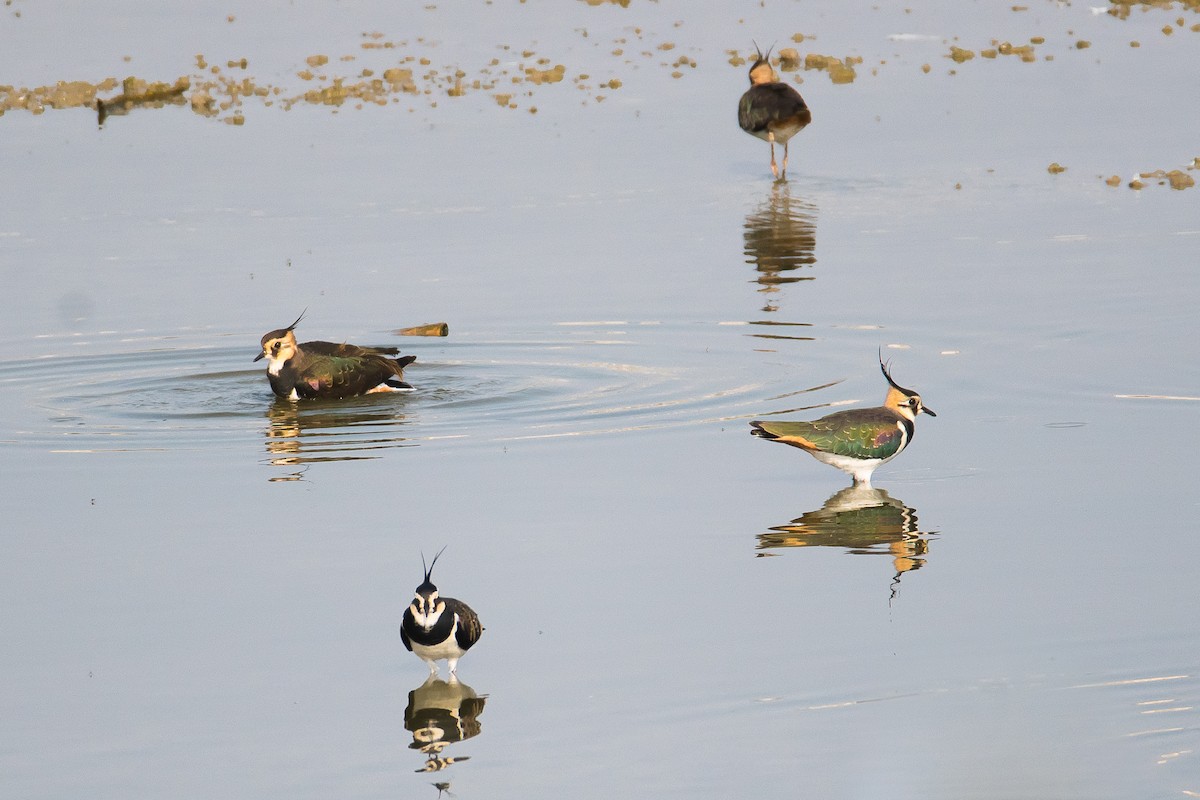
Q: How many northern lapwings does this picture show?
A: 4